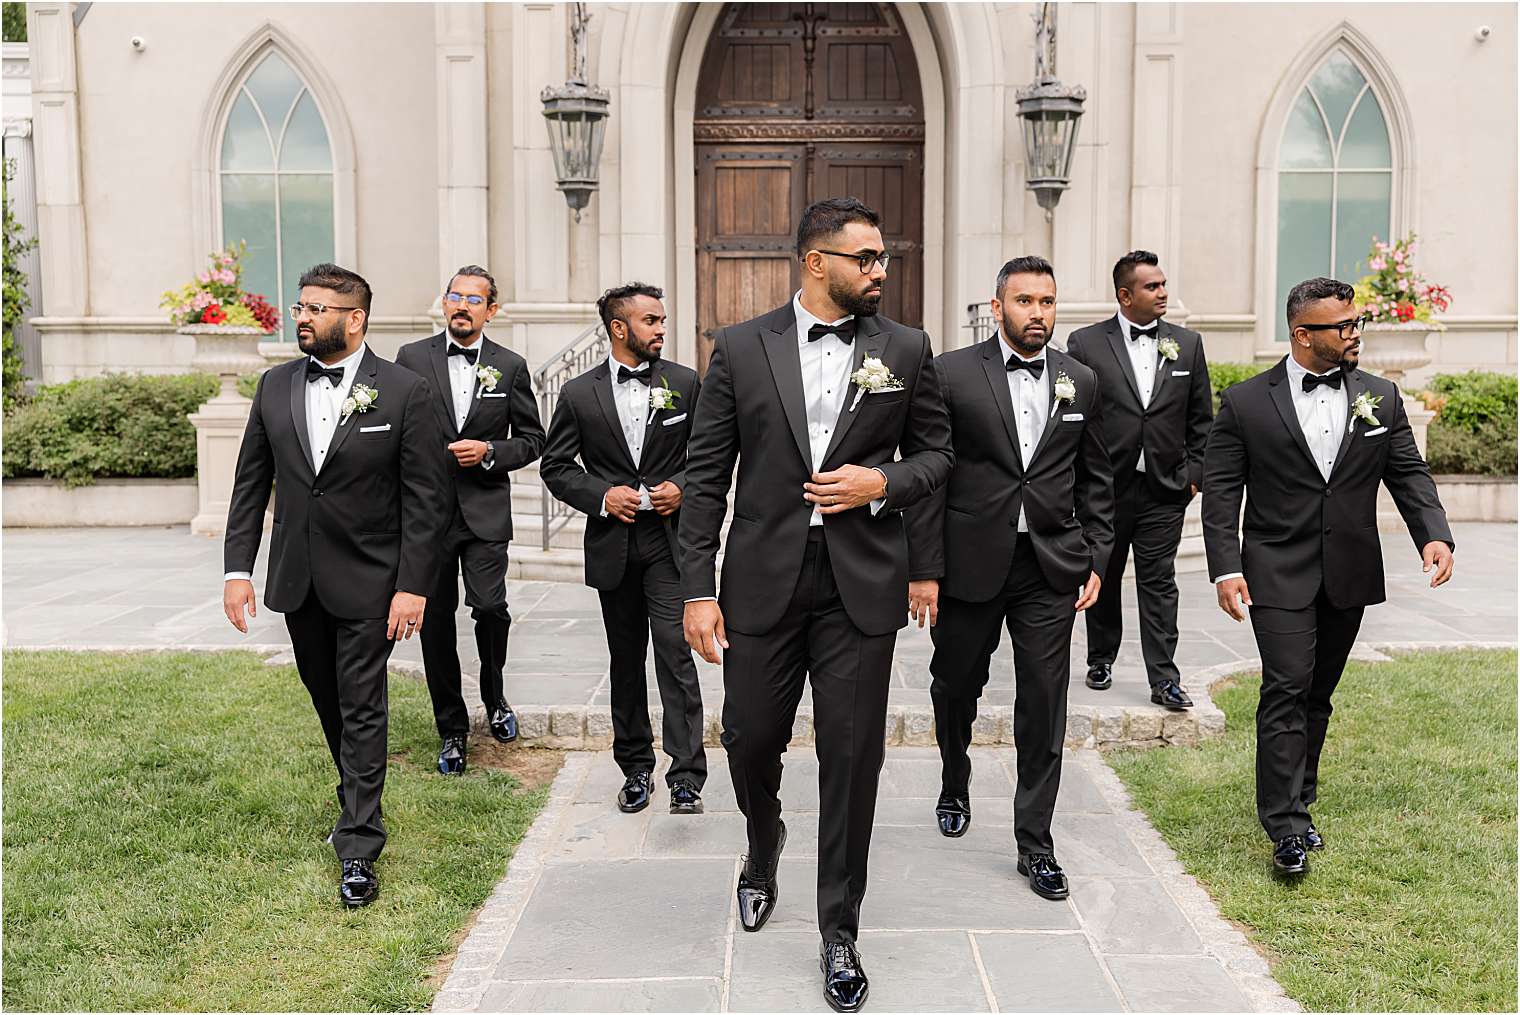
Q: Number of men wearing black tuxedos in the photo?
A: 7